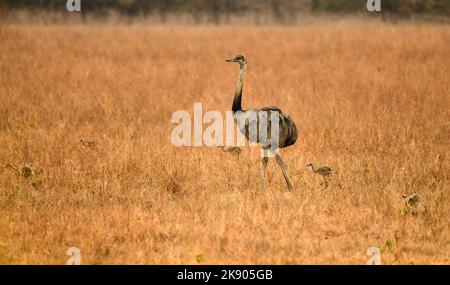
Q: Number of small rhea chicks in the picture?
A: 5